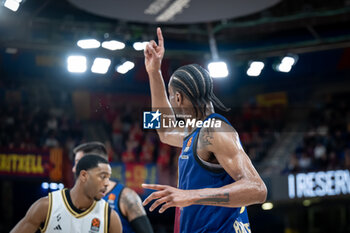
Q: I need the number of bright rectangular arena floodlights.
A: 10